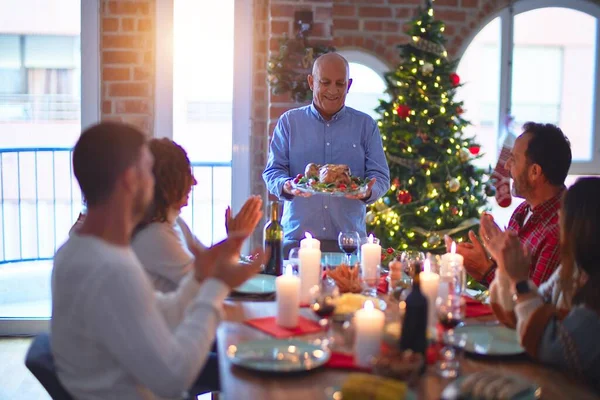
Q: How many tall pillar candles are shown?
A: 6